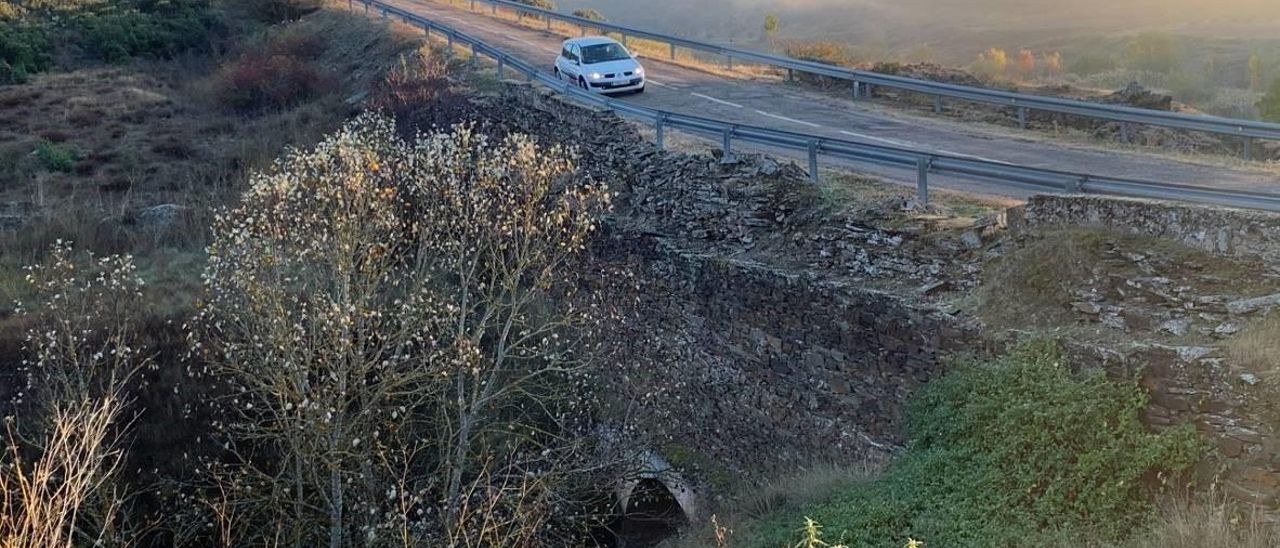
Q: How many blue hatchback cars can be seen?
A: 0